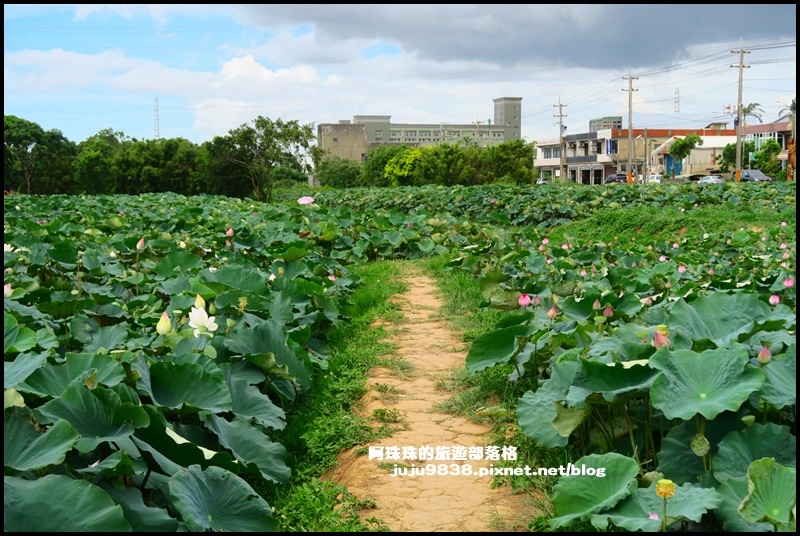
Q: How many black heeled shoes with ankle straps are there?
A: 0